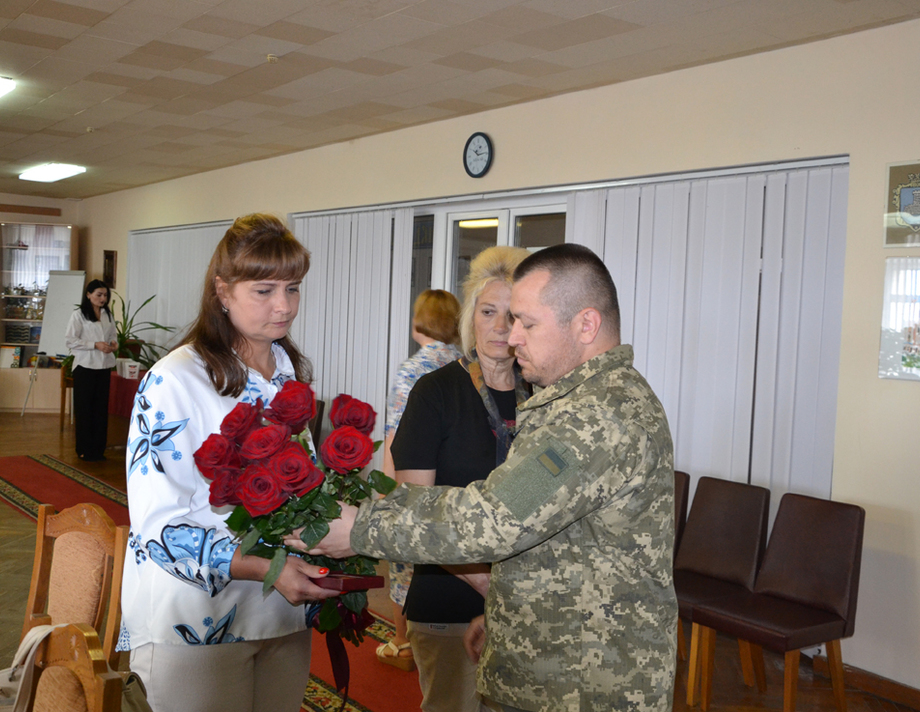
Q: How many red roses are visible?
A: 9